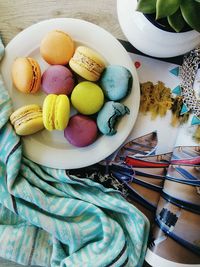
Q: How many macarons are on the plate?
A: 10